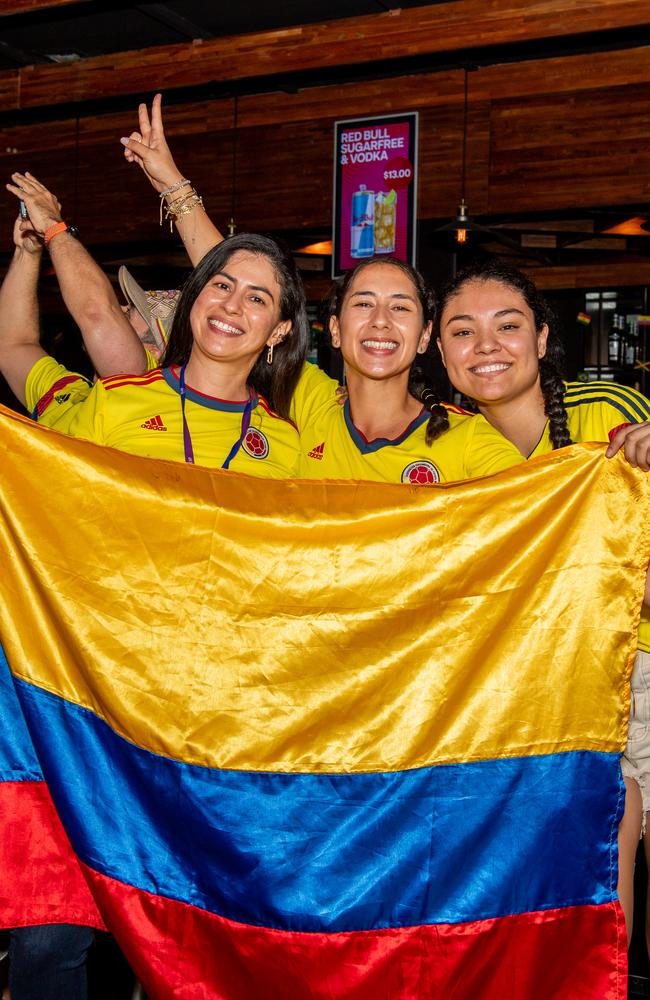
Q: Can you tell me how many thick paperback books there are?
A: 0